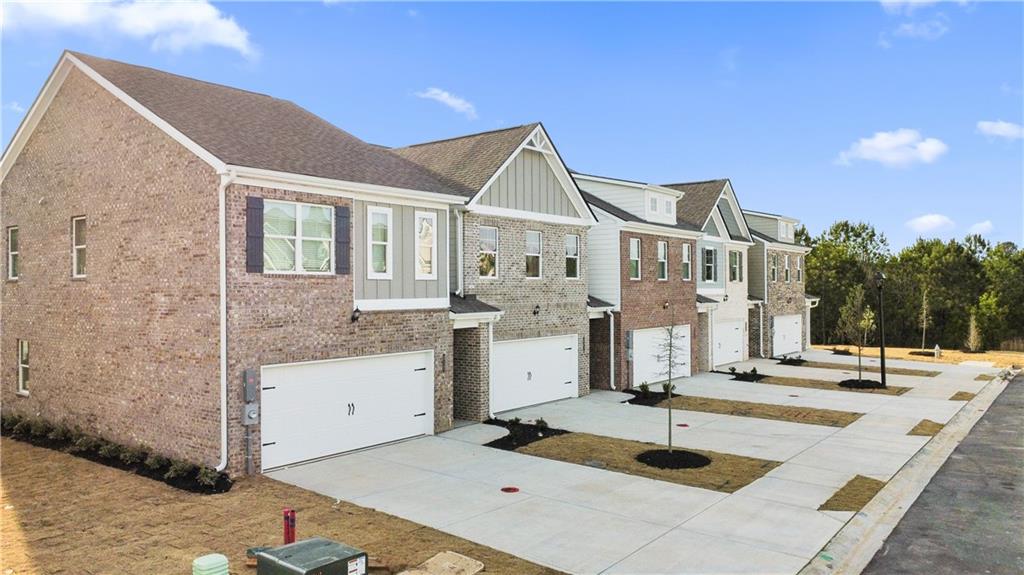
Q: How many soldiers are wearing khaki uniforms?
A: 0